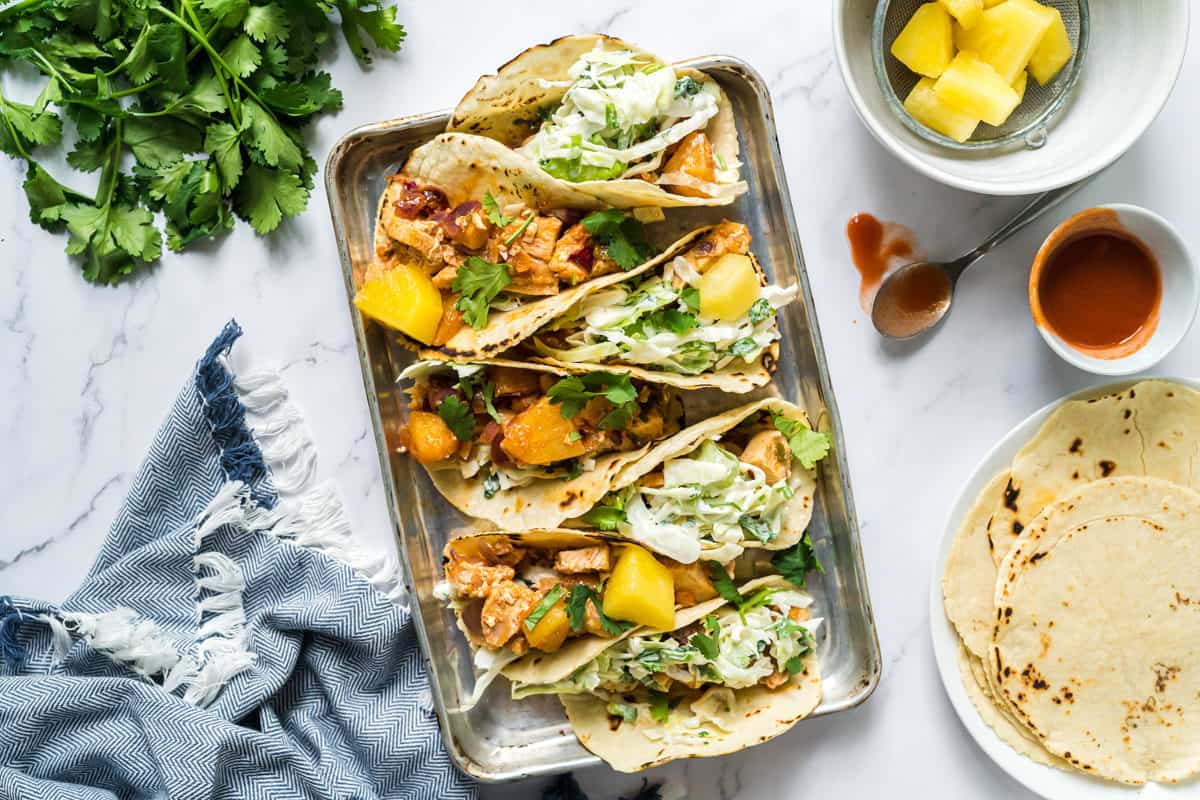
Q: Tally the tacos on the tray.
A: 7